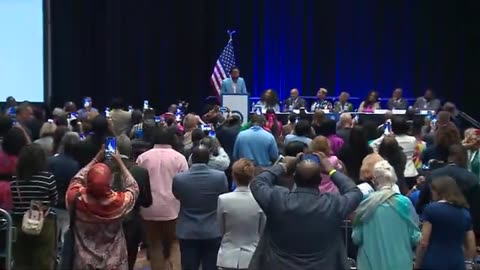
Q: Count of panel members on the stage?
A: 7